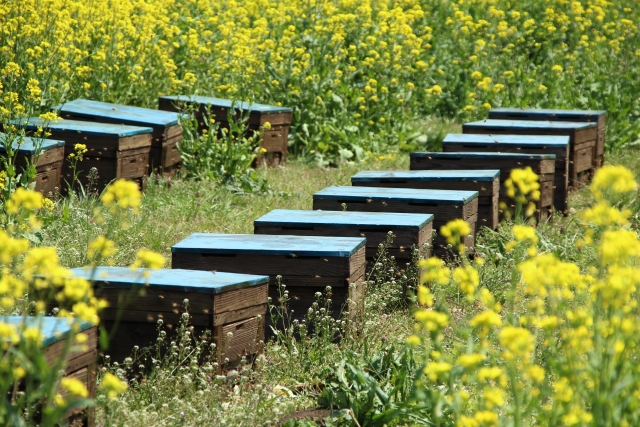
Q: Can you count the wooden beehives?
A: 14